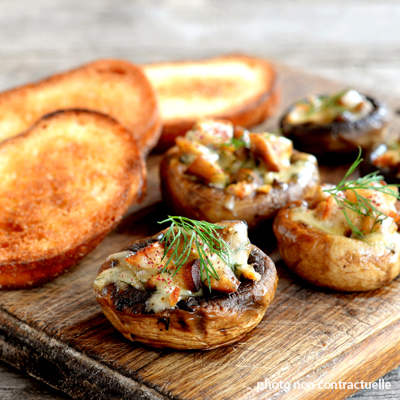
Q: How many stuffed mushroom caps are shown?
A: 5